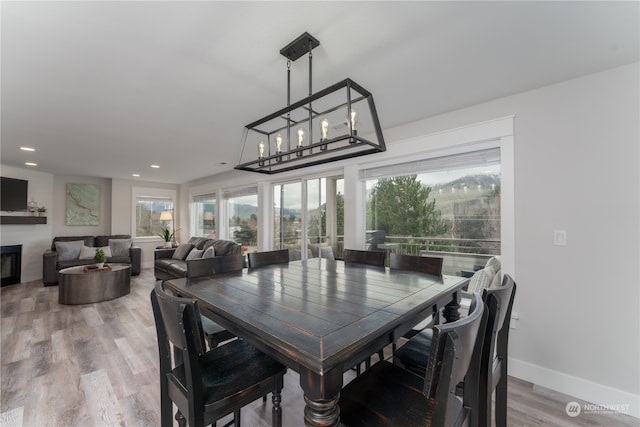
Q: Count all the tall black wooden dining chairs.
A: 7